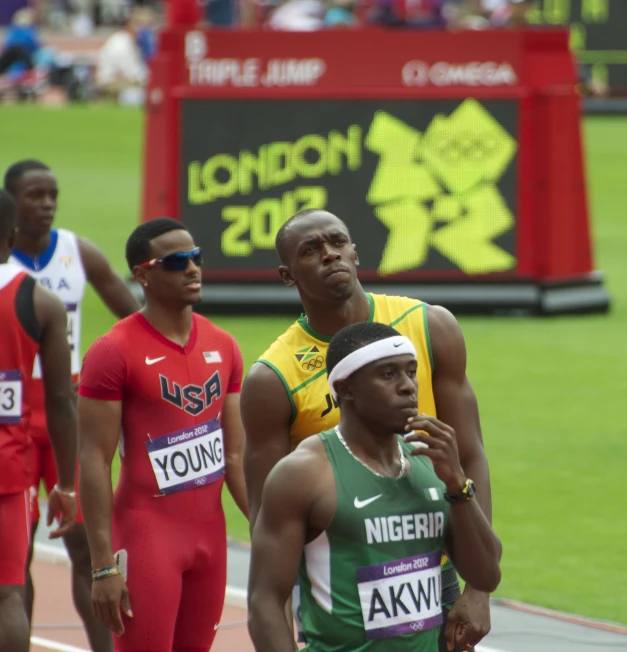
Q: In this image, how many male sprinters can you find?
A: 5